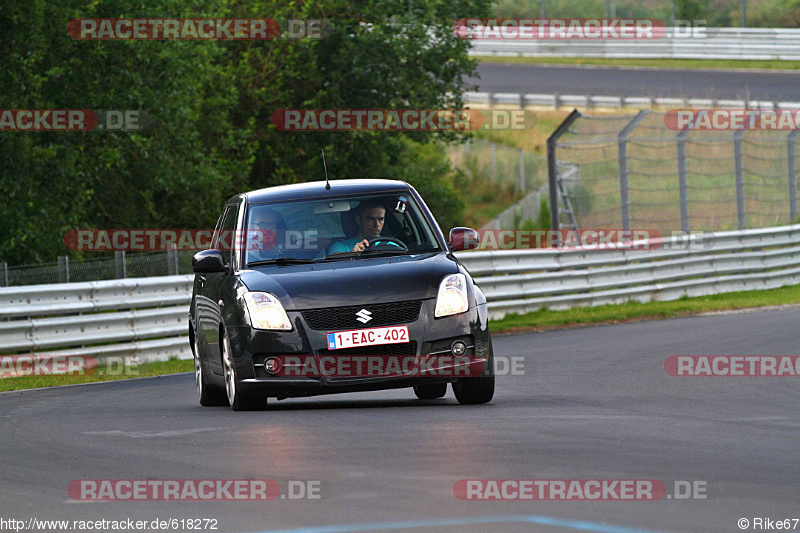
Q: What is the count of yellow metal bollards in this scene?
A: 0